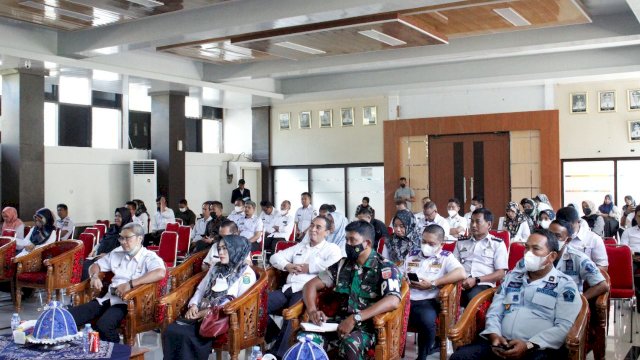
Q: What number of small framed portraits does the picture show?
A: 9